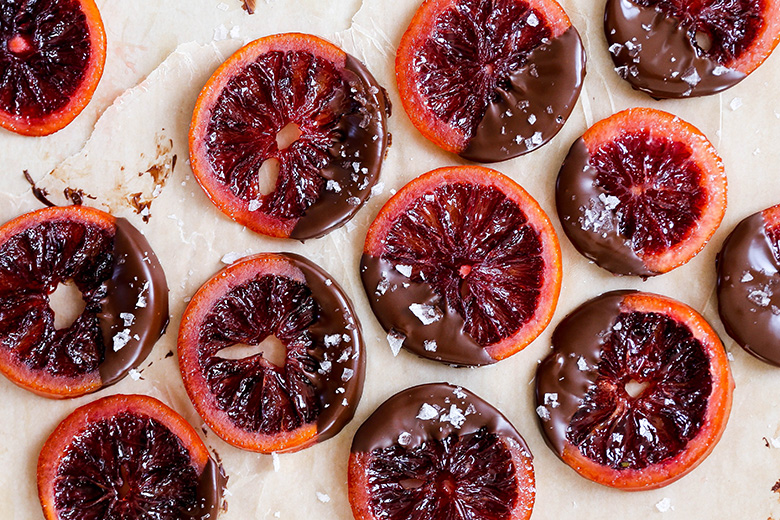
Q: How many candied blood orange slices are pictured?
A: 12